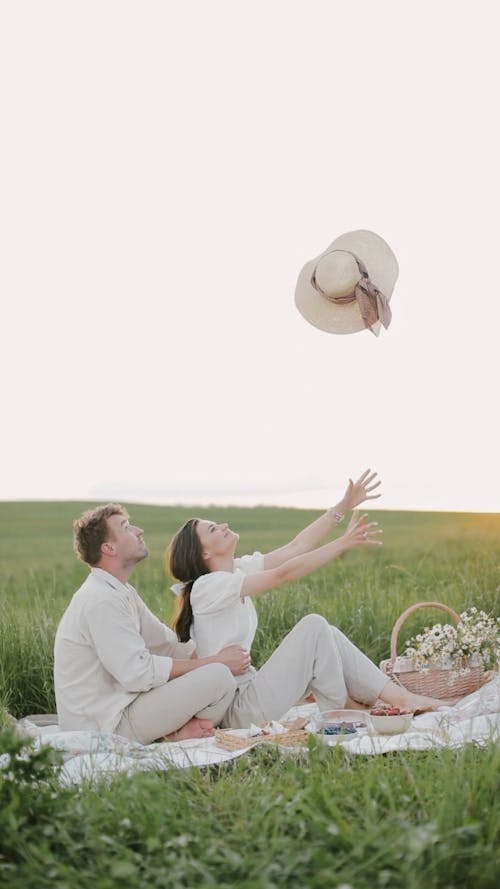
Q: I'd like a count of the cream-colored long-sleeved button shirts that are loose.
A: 1